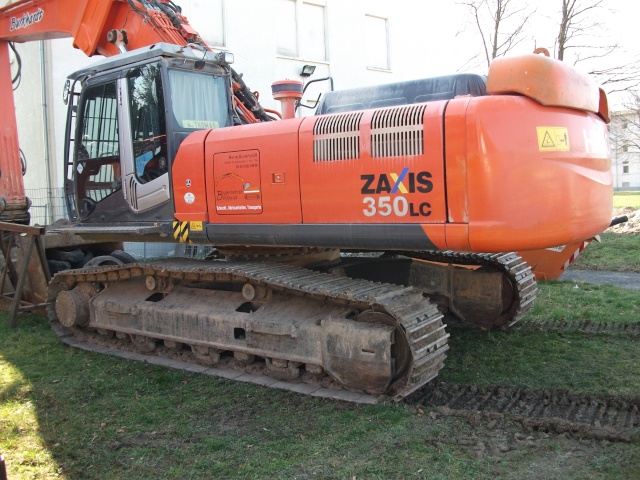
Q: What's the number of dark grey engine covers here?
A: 1